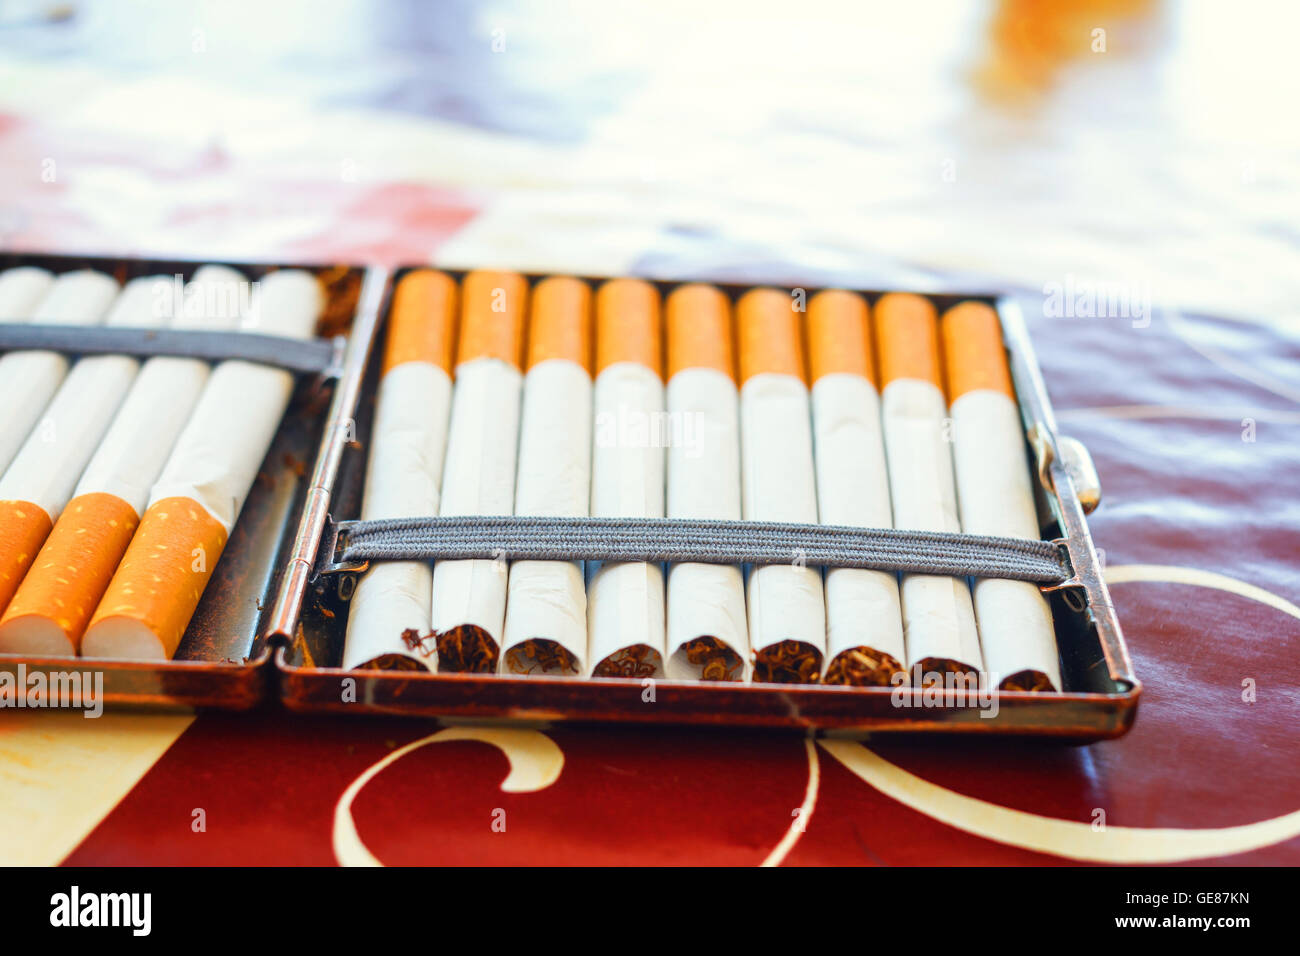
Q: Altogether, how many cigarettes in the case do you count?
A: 14